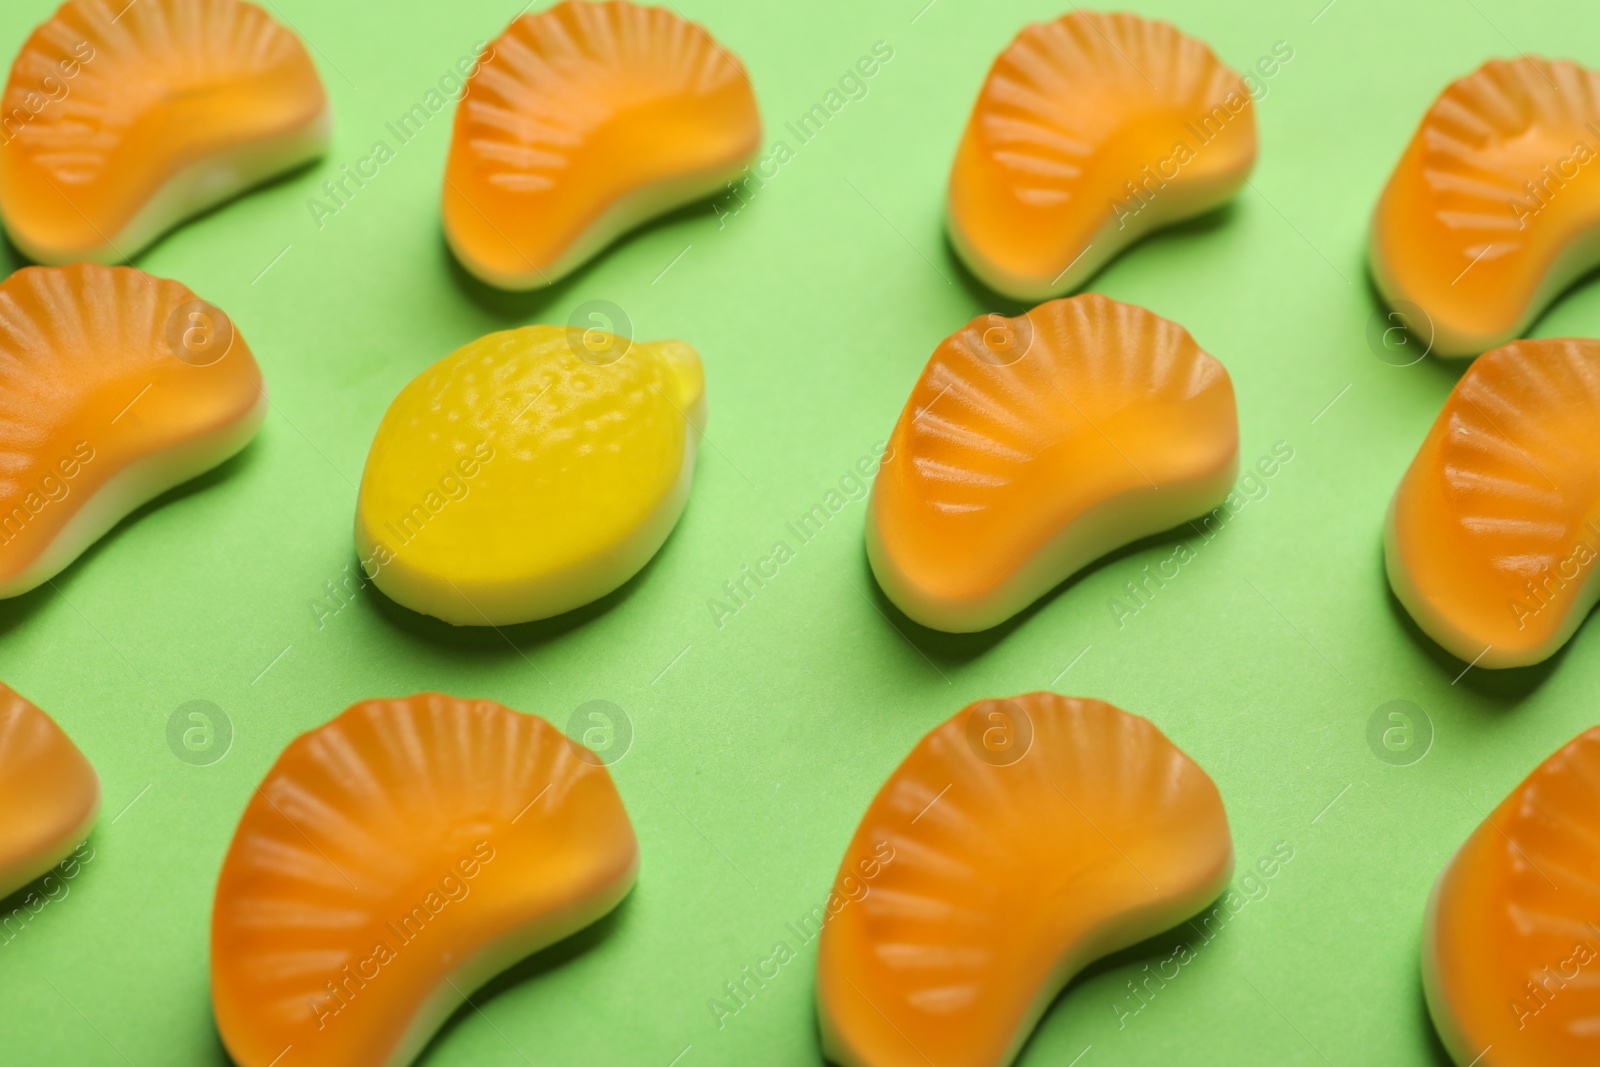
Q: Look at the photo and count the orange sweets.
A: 11